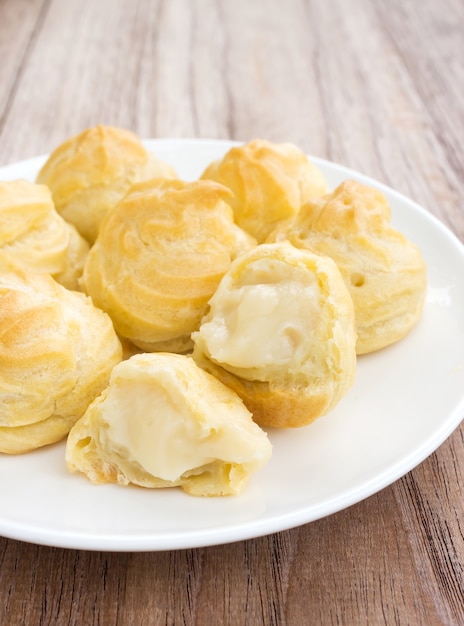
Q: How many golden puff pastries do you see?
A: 8